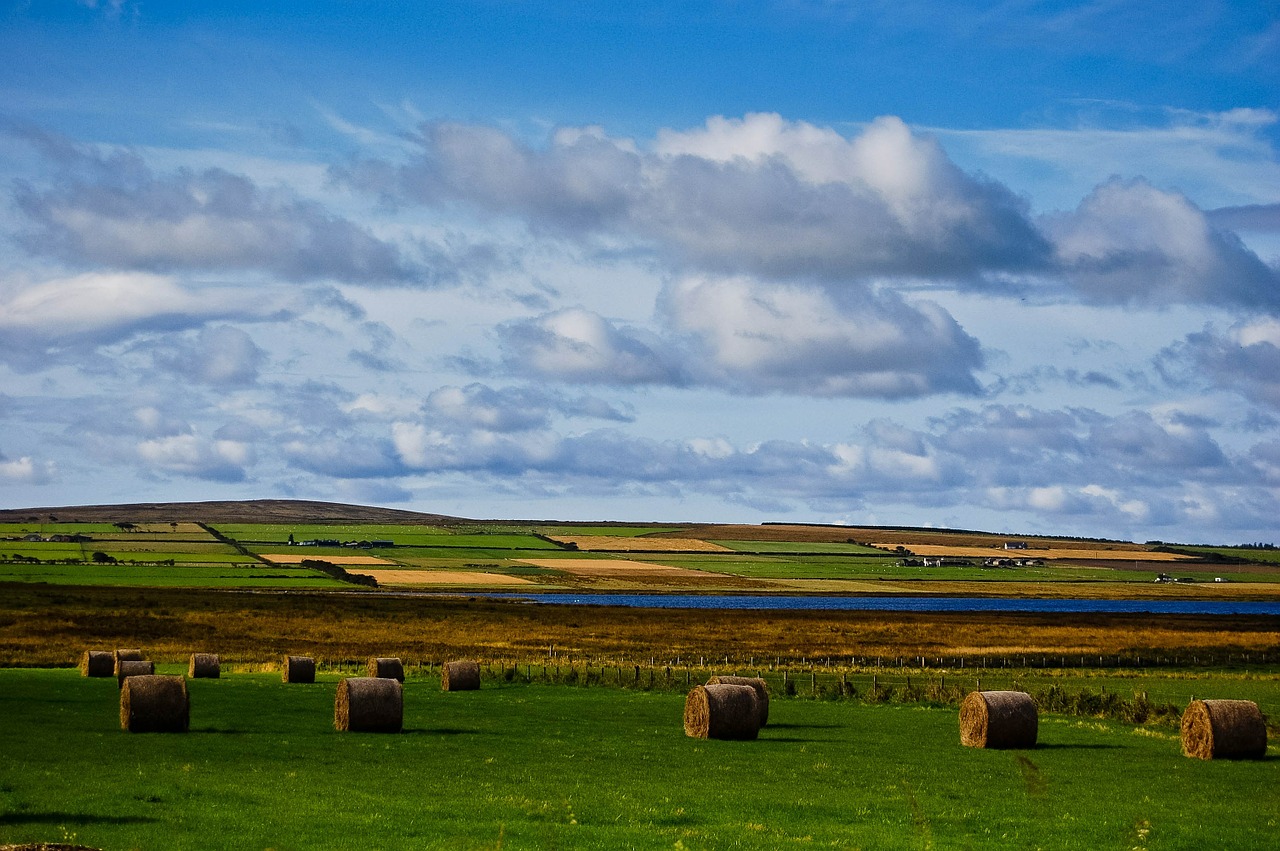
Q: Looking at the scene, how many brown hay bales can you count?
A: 13